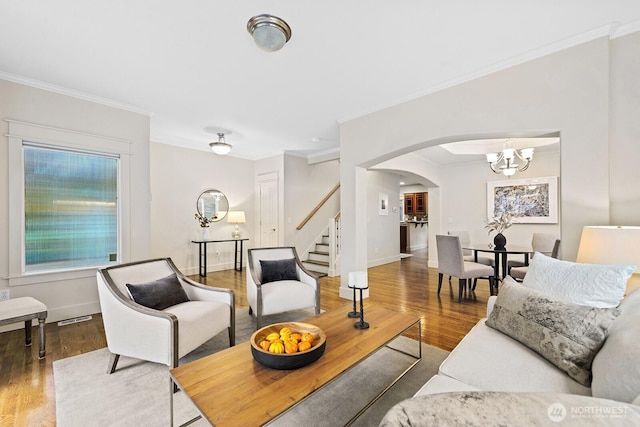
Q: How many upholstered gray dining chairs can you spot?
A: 4